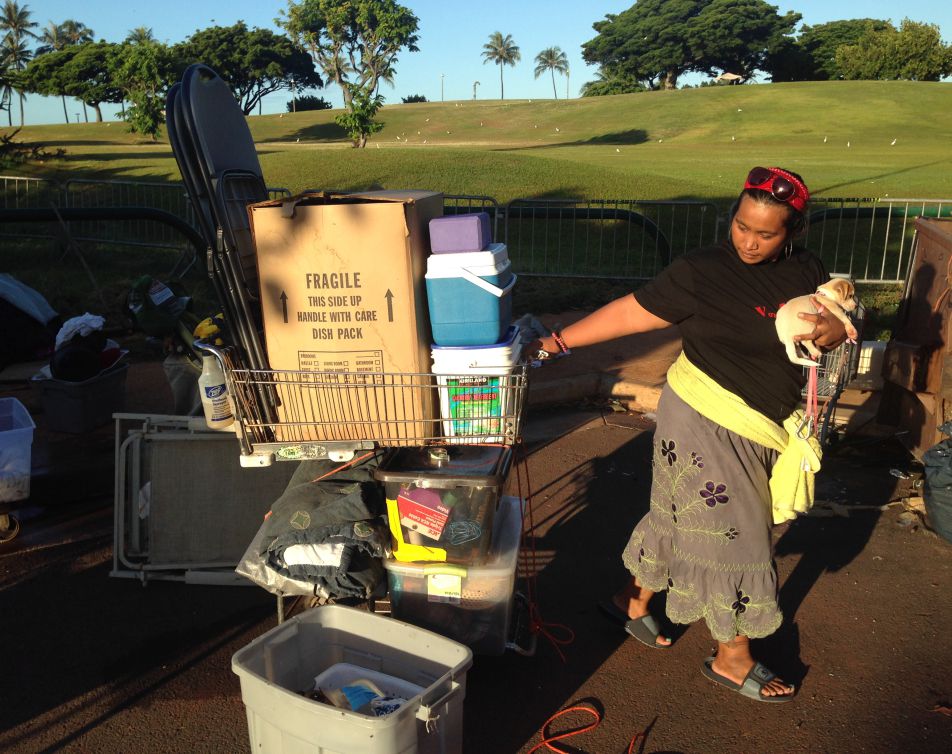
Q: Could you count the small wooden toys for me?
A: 0